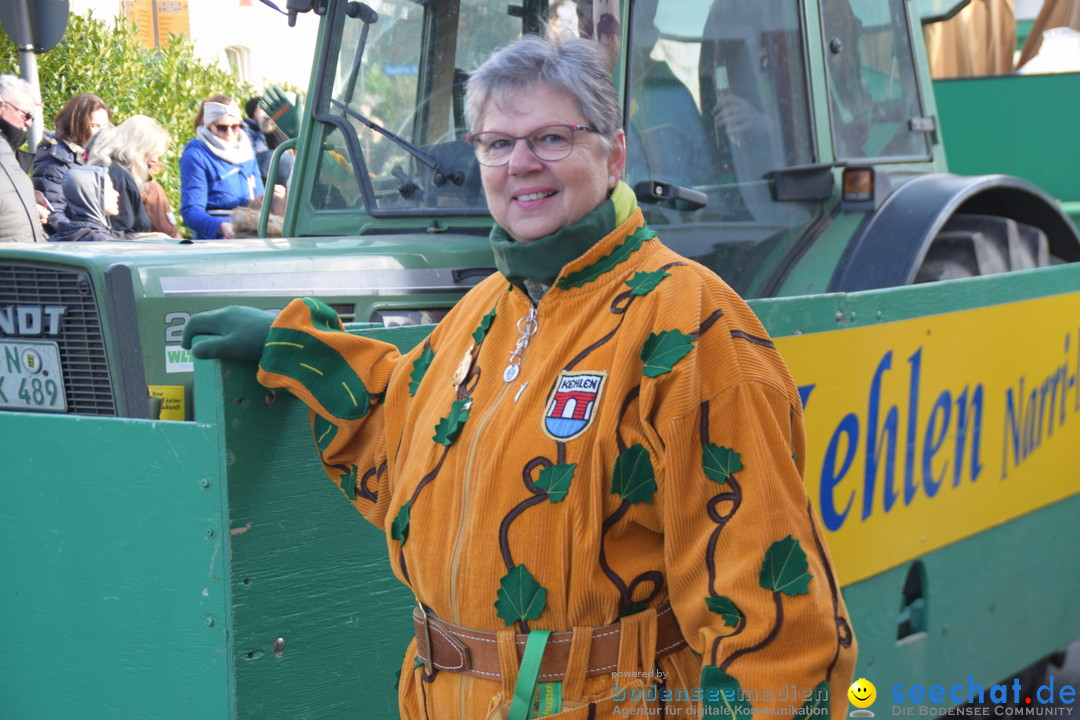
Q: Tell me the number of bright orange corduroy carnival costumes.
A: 1